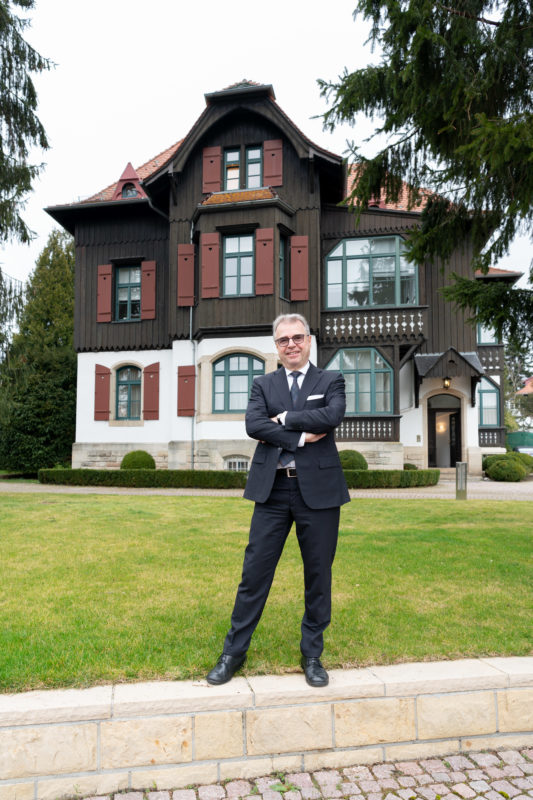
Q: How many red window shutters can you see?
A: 11